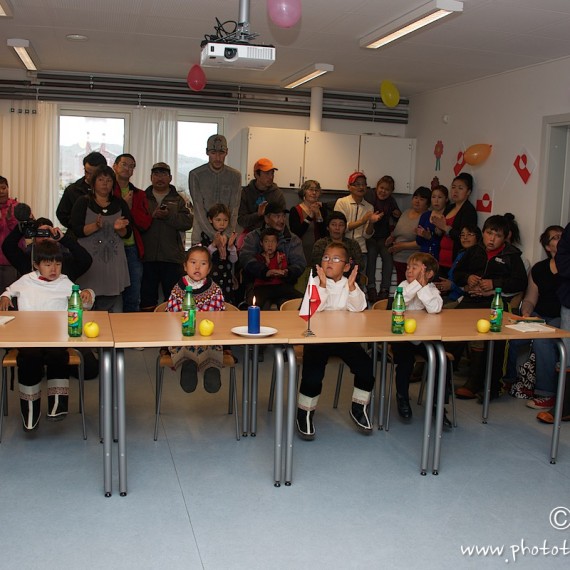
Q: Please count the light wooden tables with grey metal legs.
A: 4